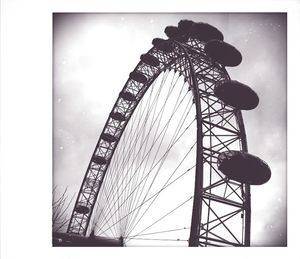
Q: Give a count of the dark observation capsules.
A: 14